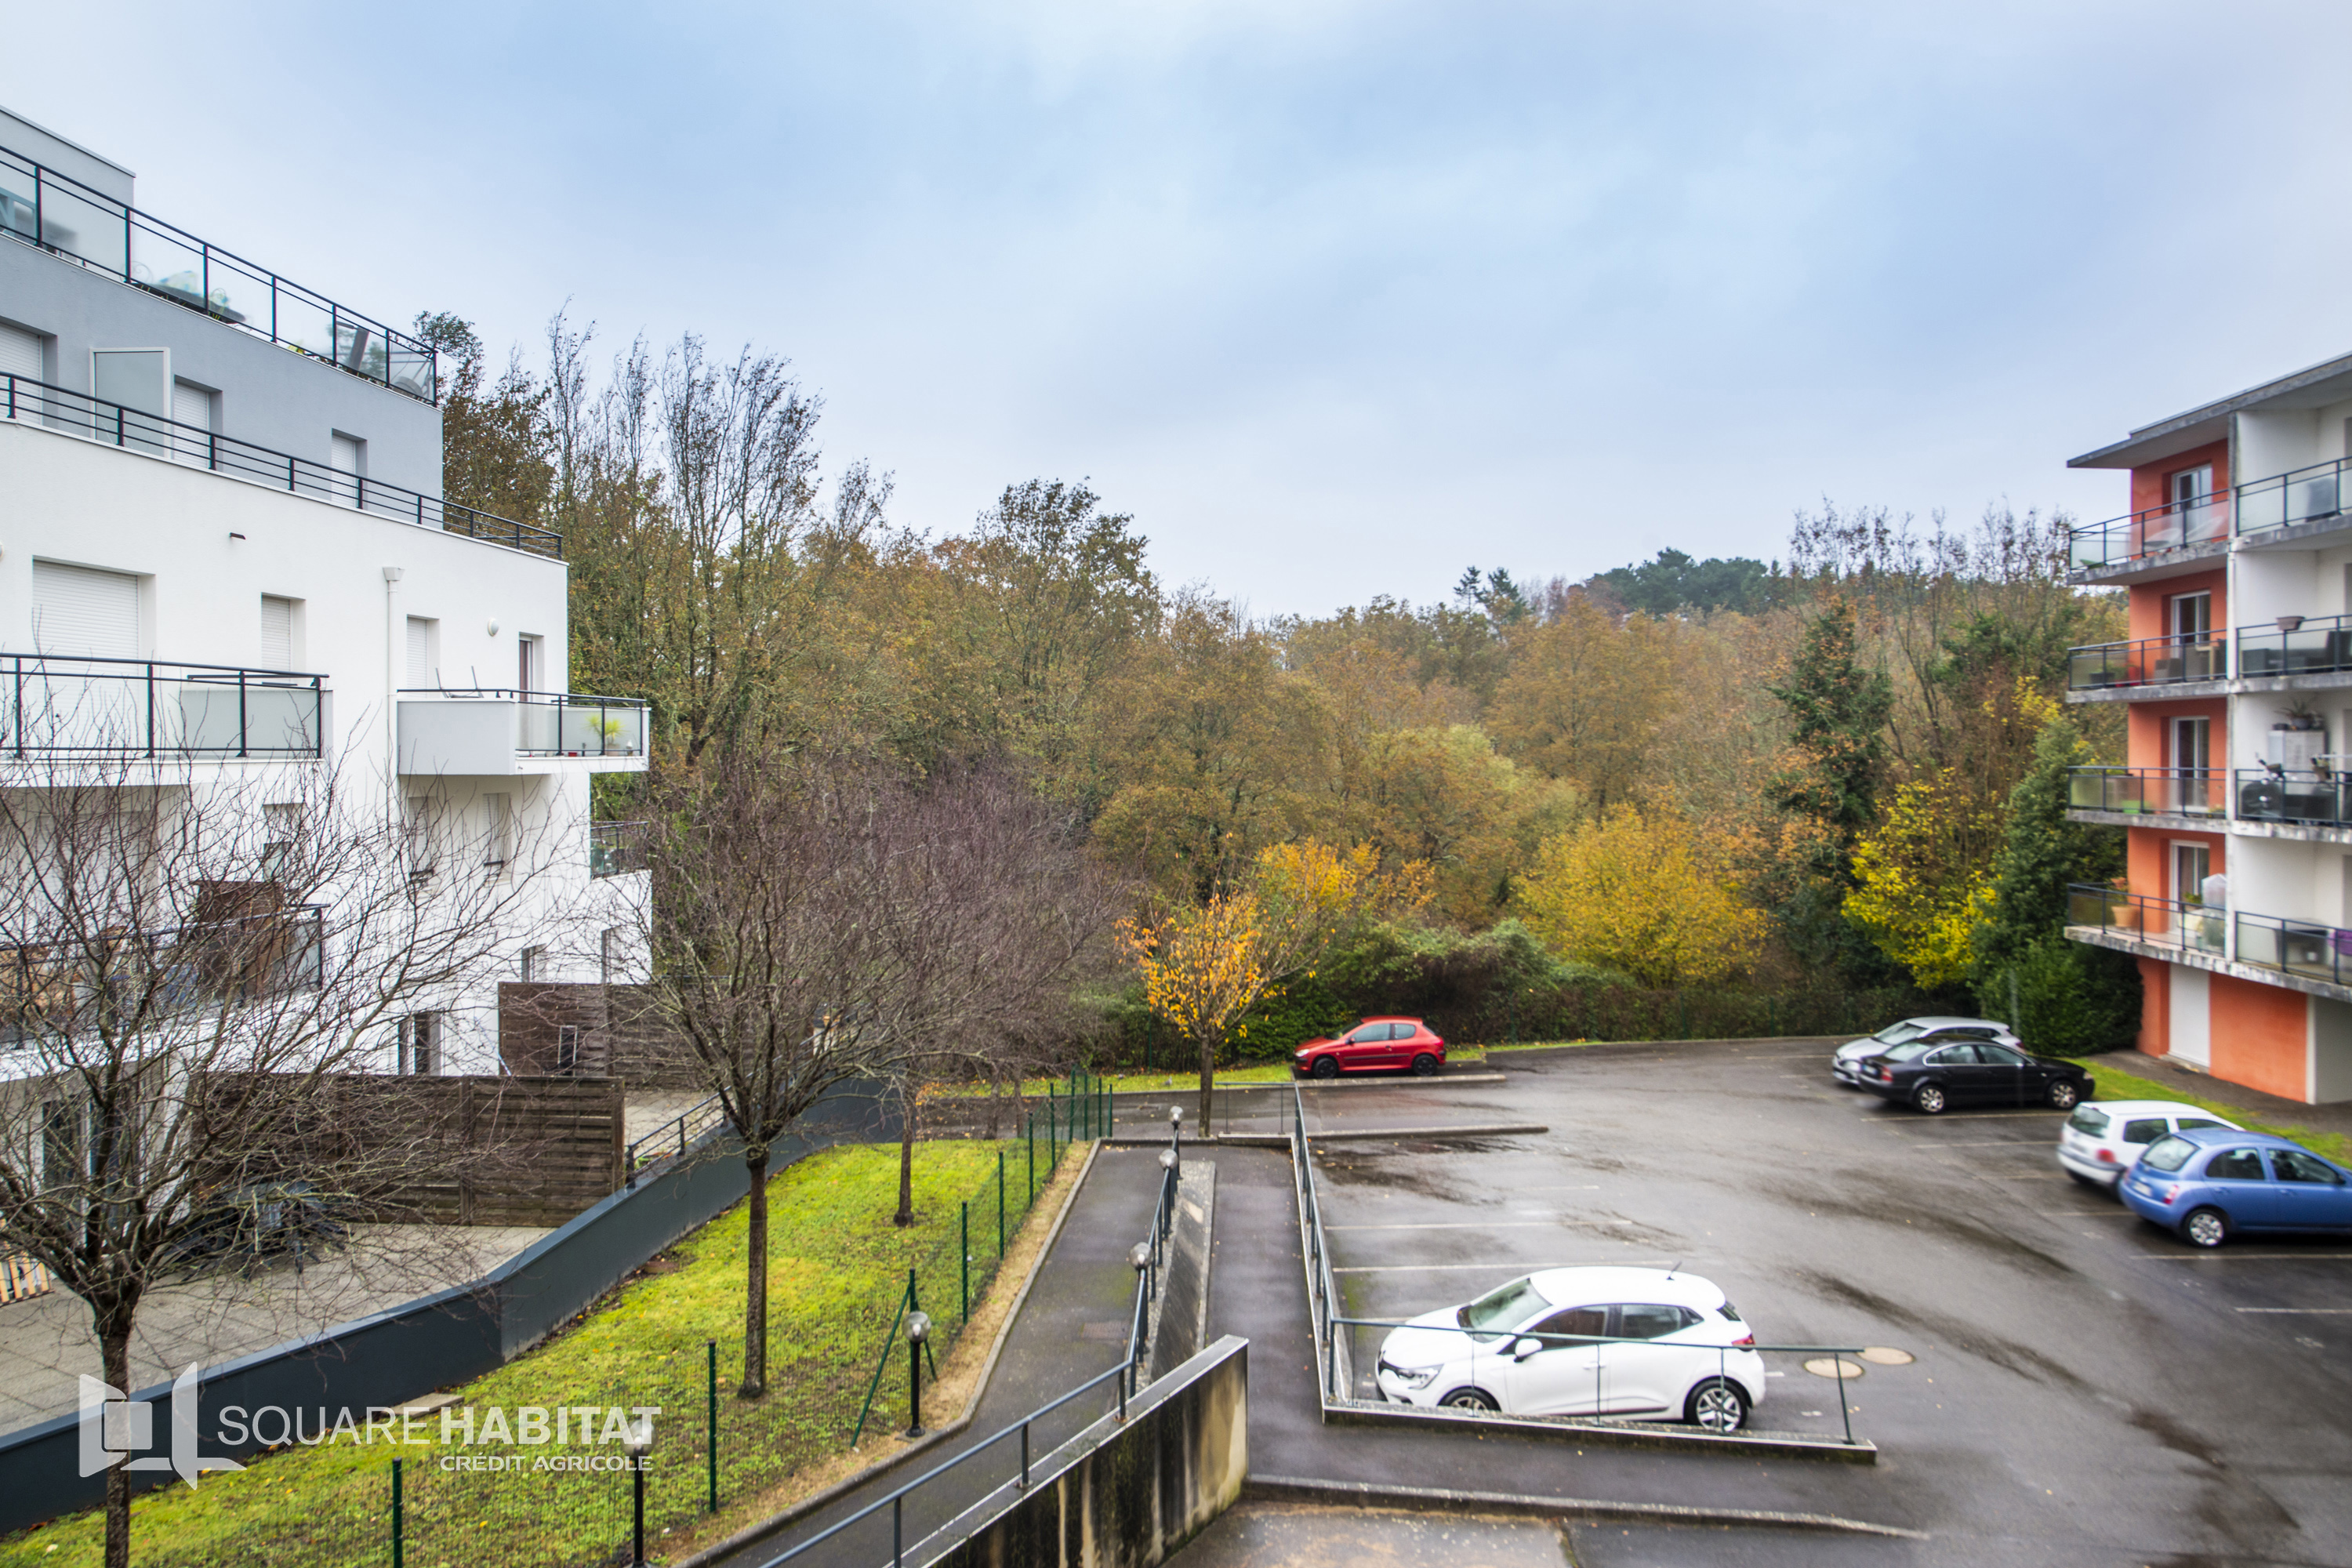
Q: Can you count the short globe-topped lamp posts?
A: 5